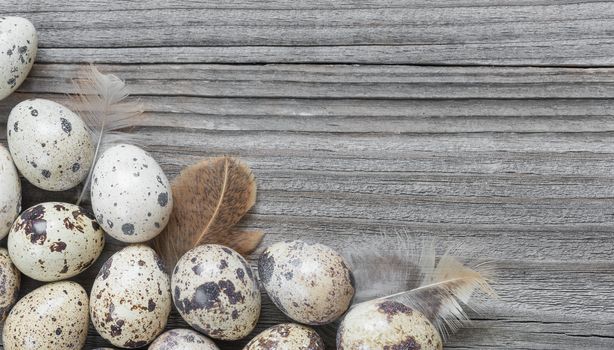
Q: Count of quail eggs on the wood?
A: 13